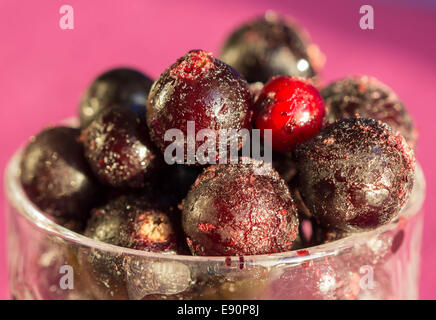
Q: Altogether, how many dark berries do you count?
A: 9